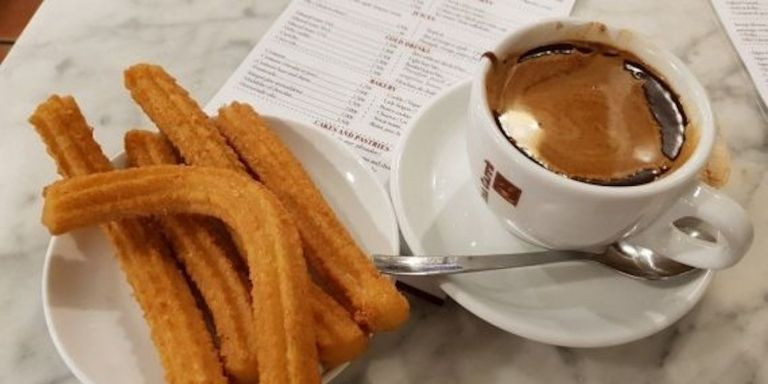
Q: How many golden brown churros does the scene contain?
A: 5